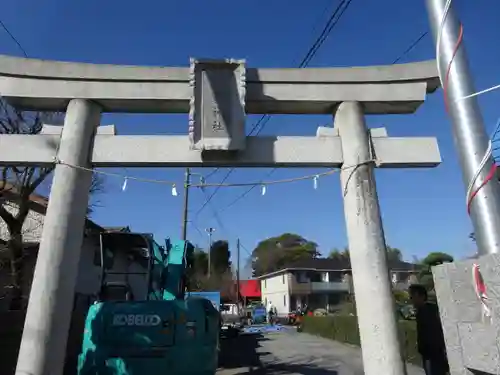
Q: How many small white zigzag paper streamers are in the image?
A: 4